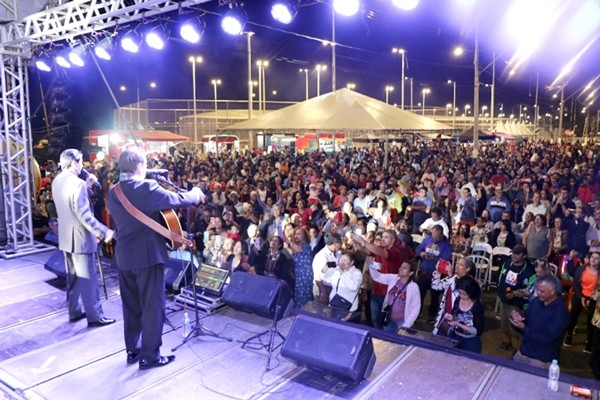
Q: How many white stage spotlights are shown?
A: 11